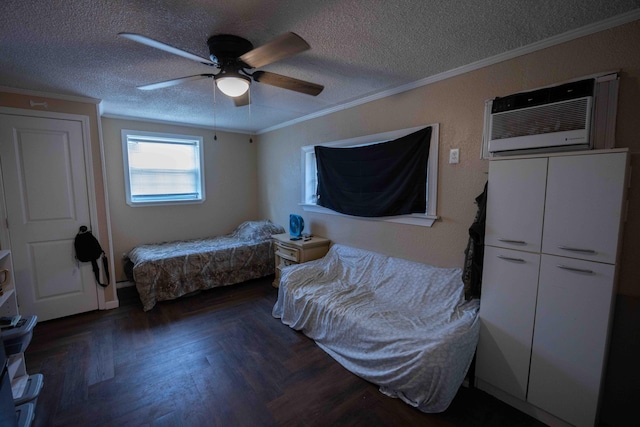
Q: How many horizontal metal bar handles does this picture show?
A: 4